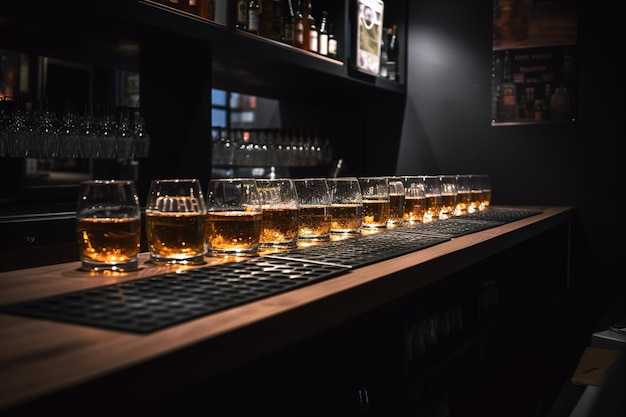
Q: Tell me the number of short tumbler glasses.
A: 14